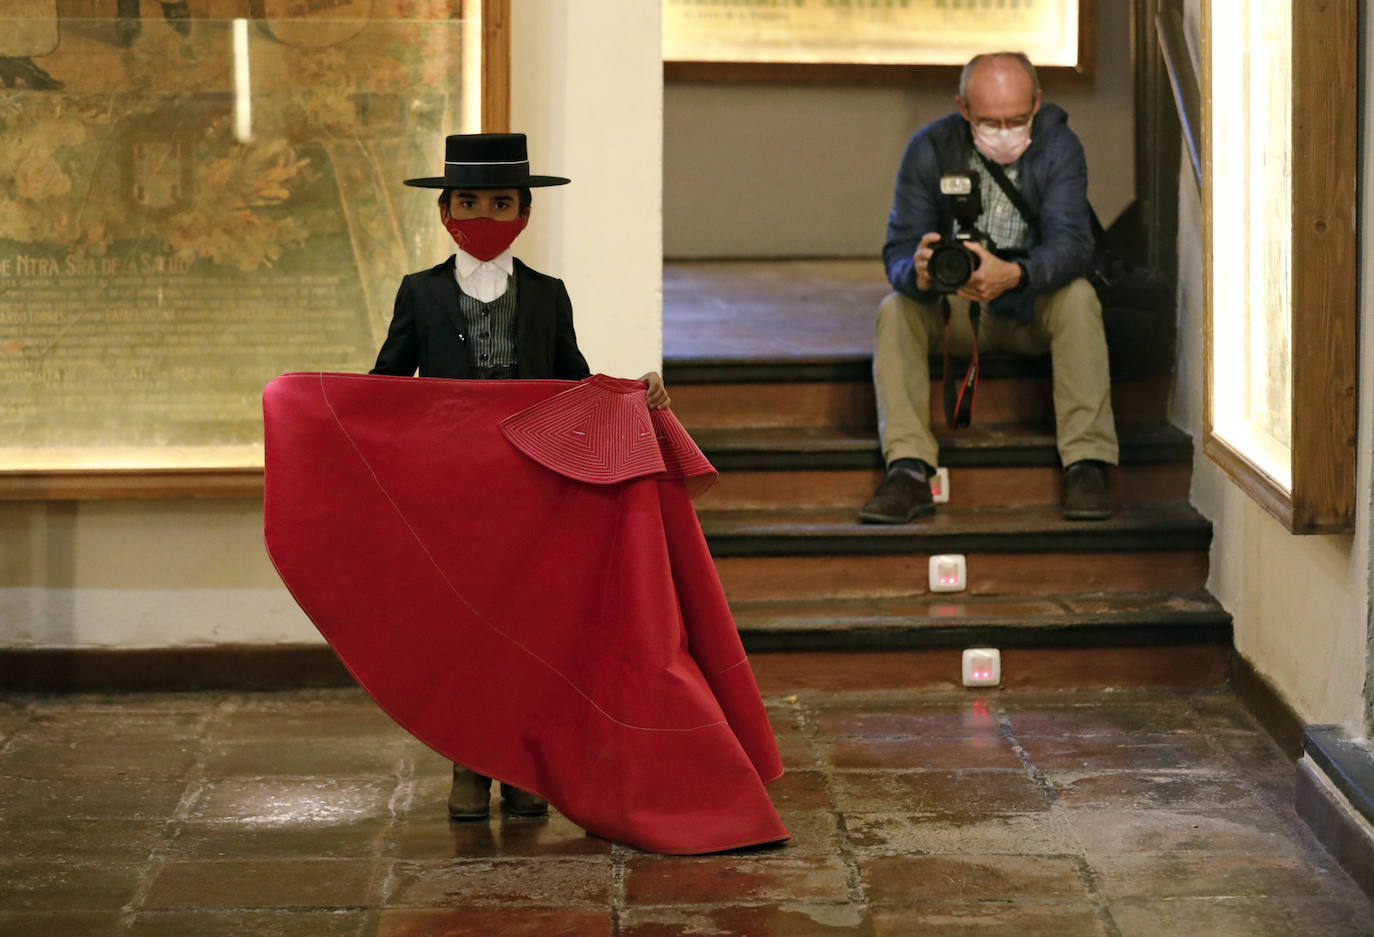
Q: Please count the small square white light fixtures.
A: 3